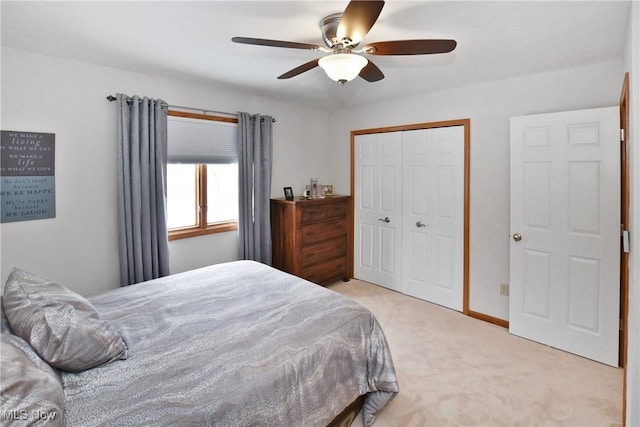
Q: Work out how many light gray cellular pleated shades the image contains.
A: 1